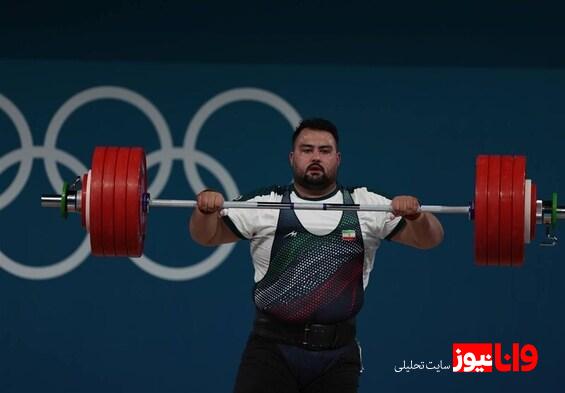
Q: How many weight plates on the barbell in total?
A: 14